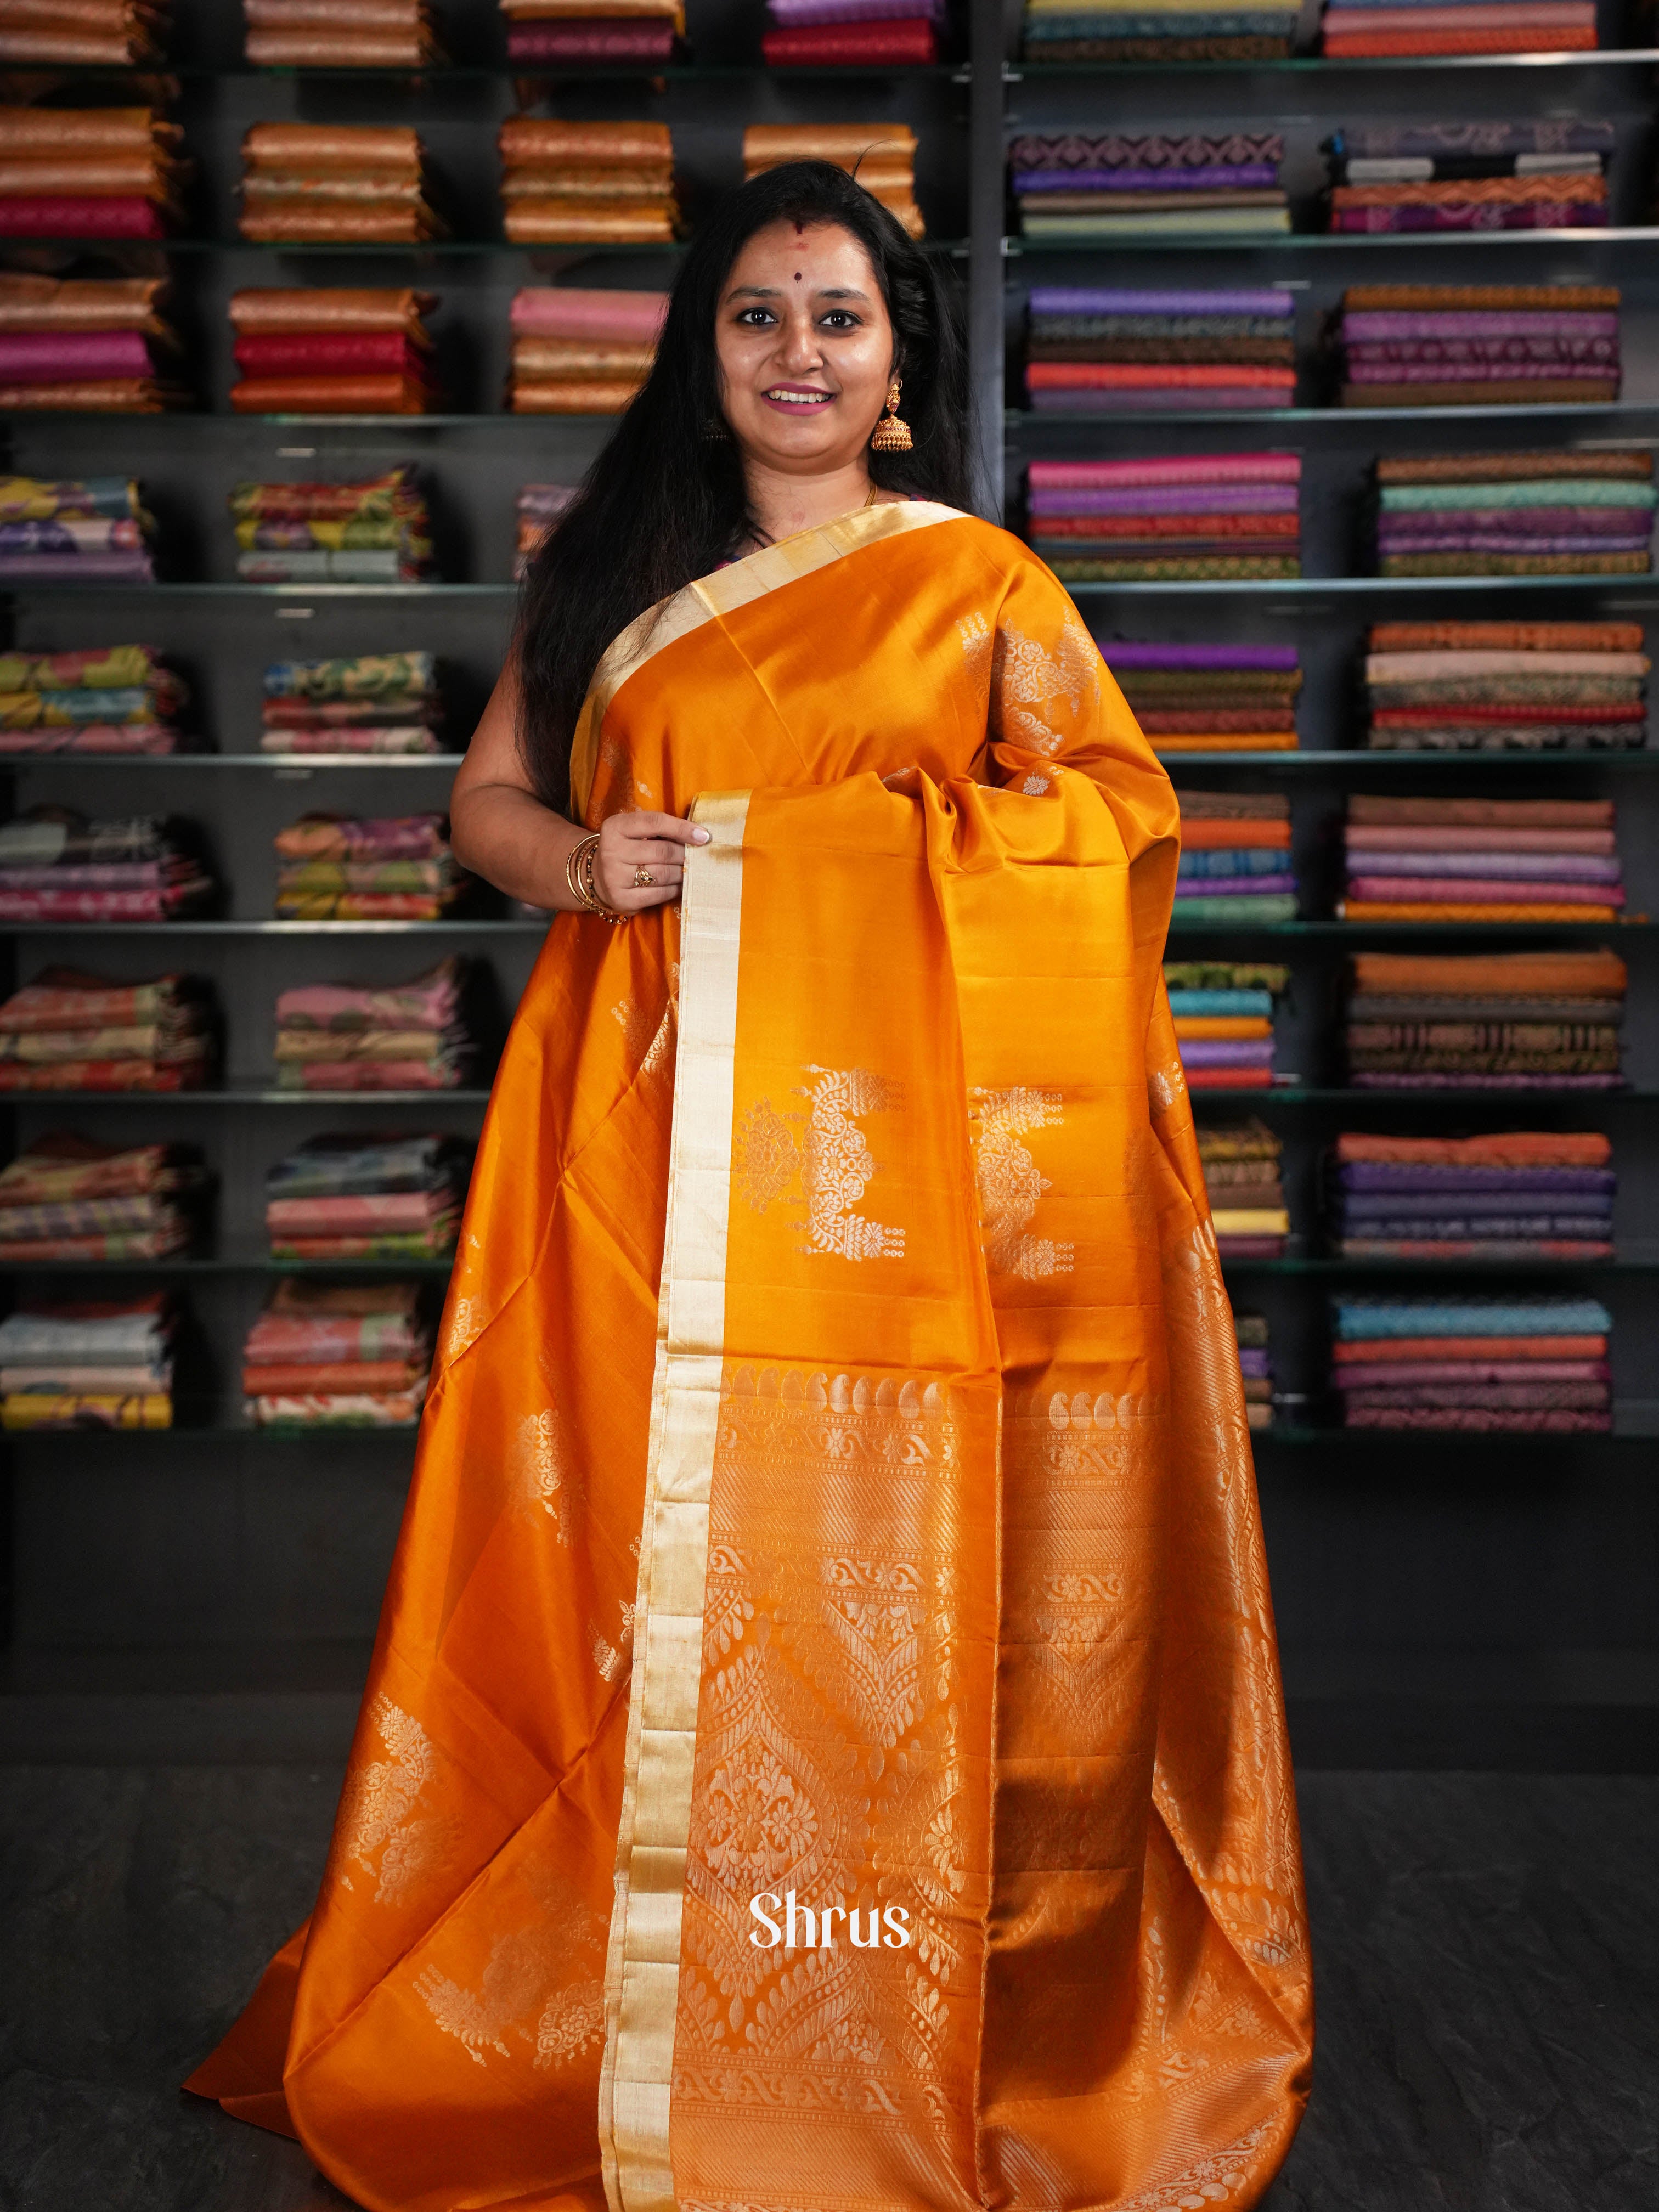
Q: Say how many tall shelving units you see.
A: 2